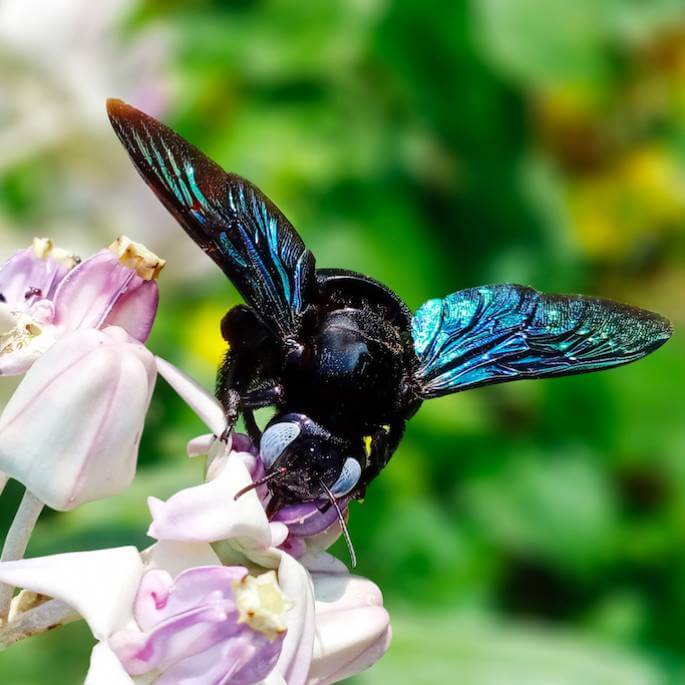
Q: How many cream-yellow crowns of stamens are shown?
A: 3